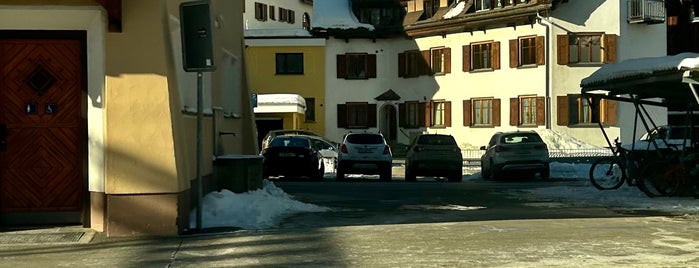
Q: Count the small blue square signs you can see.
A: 2